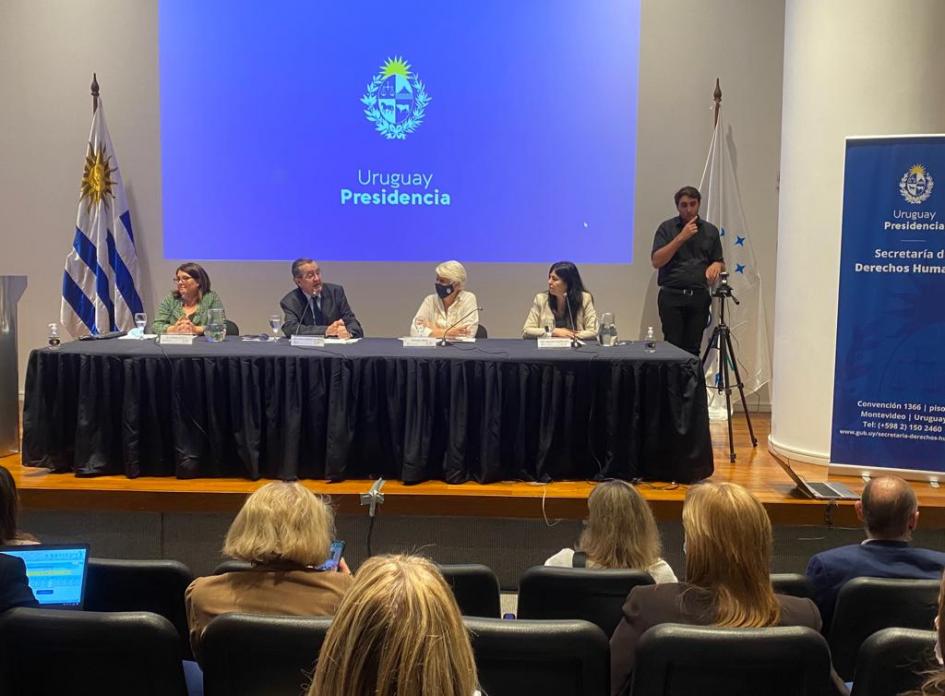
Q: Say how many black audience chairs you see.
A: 11